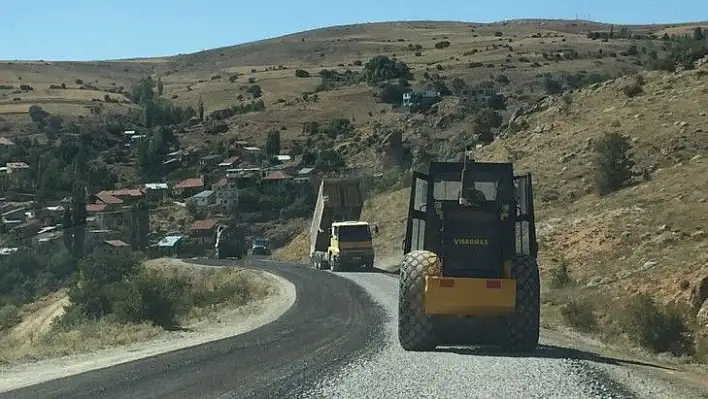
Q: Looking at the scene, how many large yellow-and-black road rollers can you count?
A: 1